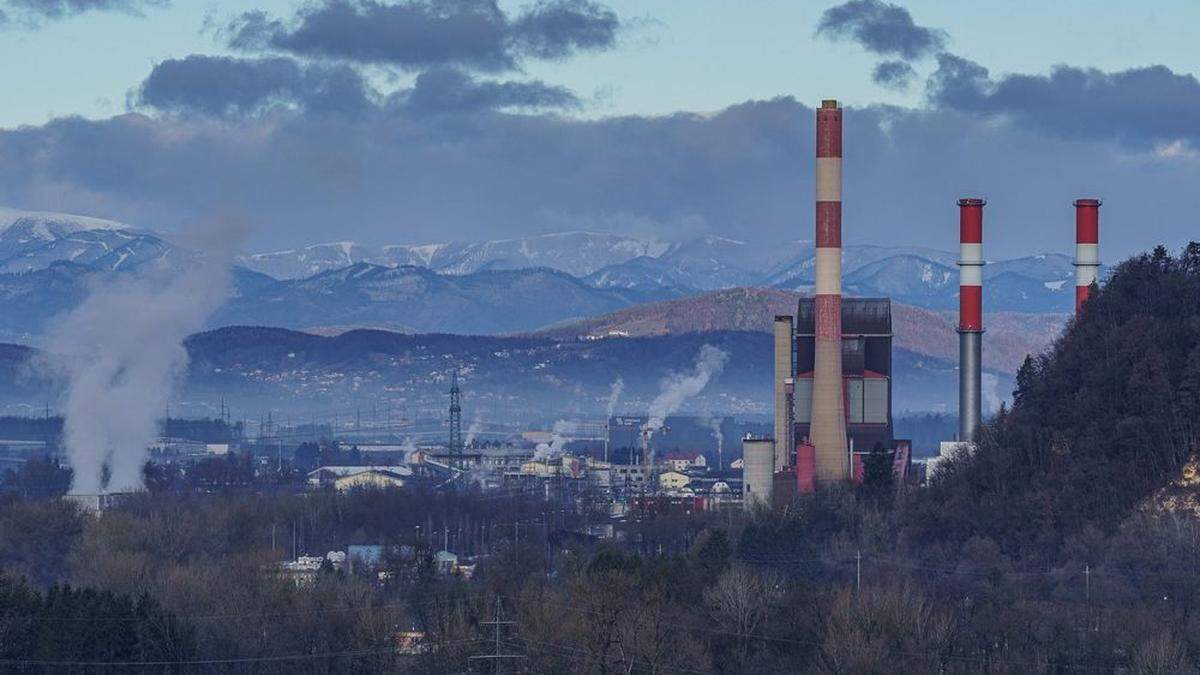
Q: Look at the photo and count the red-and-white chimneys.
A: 3